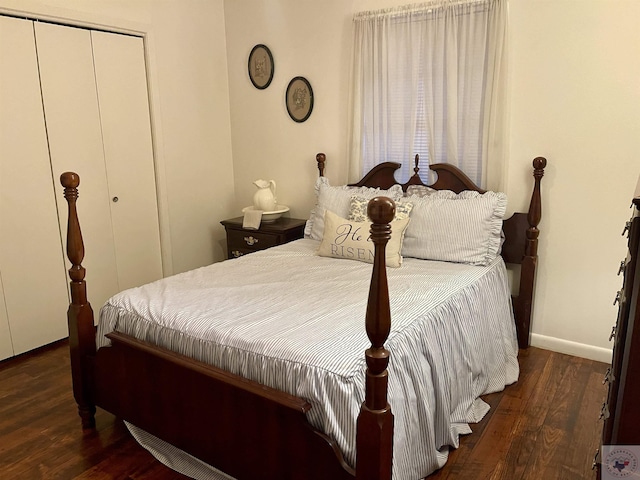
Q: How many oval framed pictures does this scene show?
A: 2